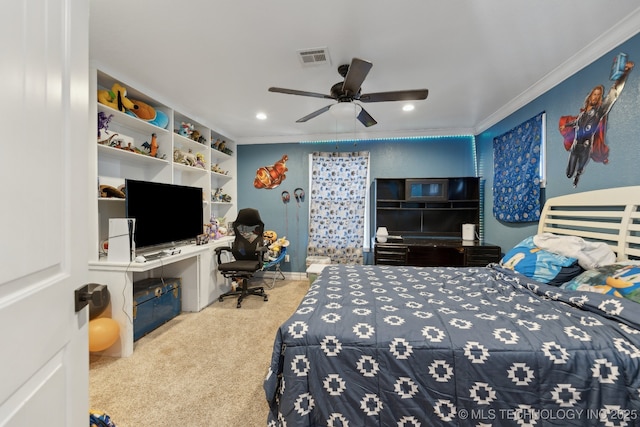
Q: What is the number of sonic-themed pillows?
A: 2